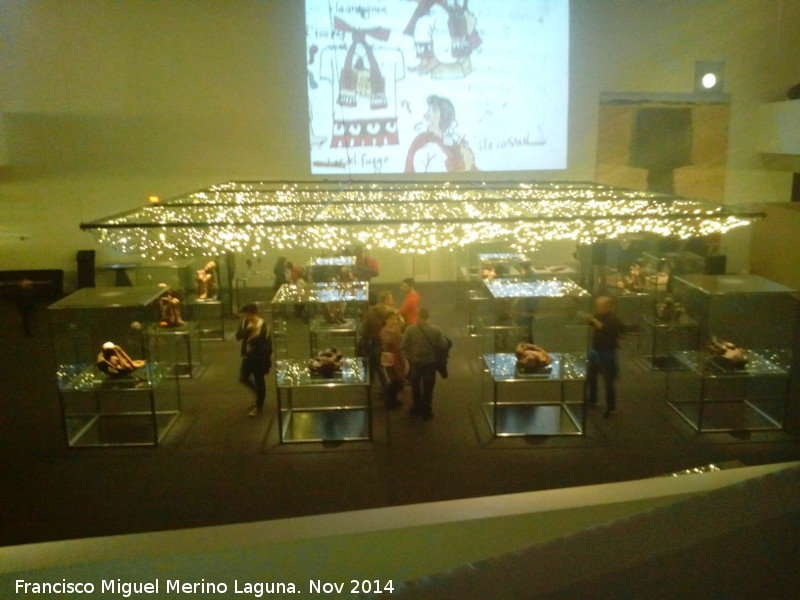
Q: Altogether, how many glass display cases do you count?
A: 12